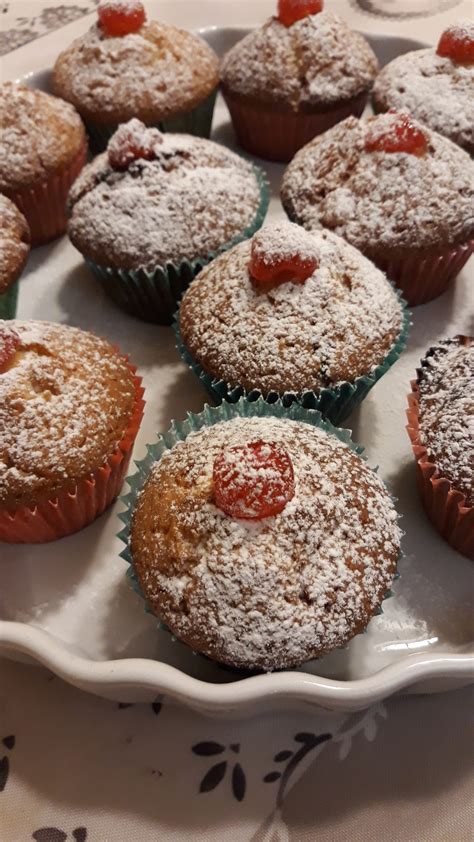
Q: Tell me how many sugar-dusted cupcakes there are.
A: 11